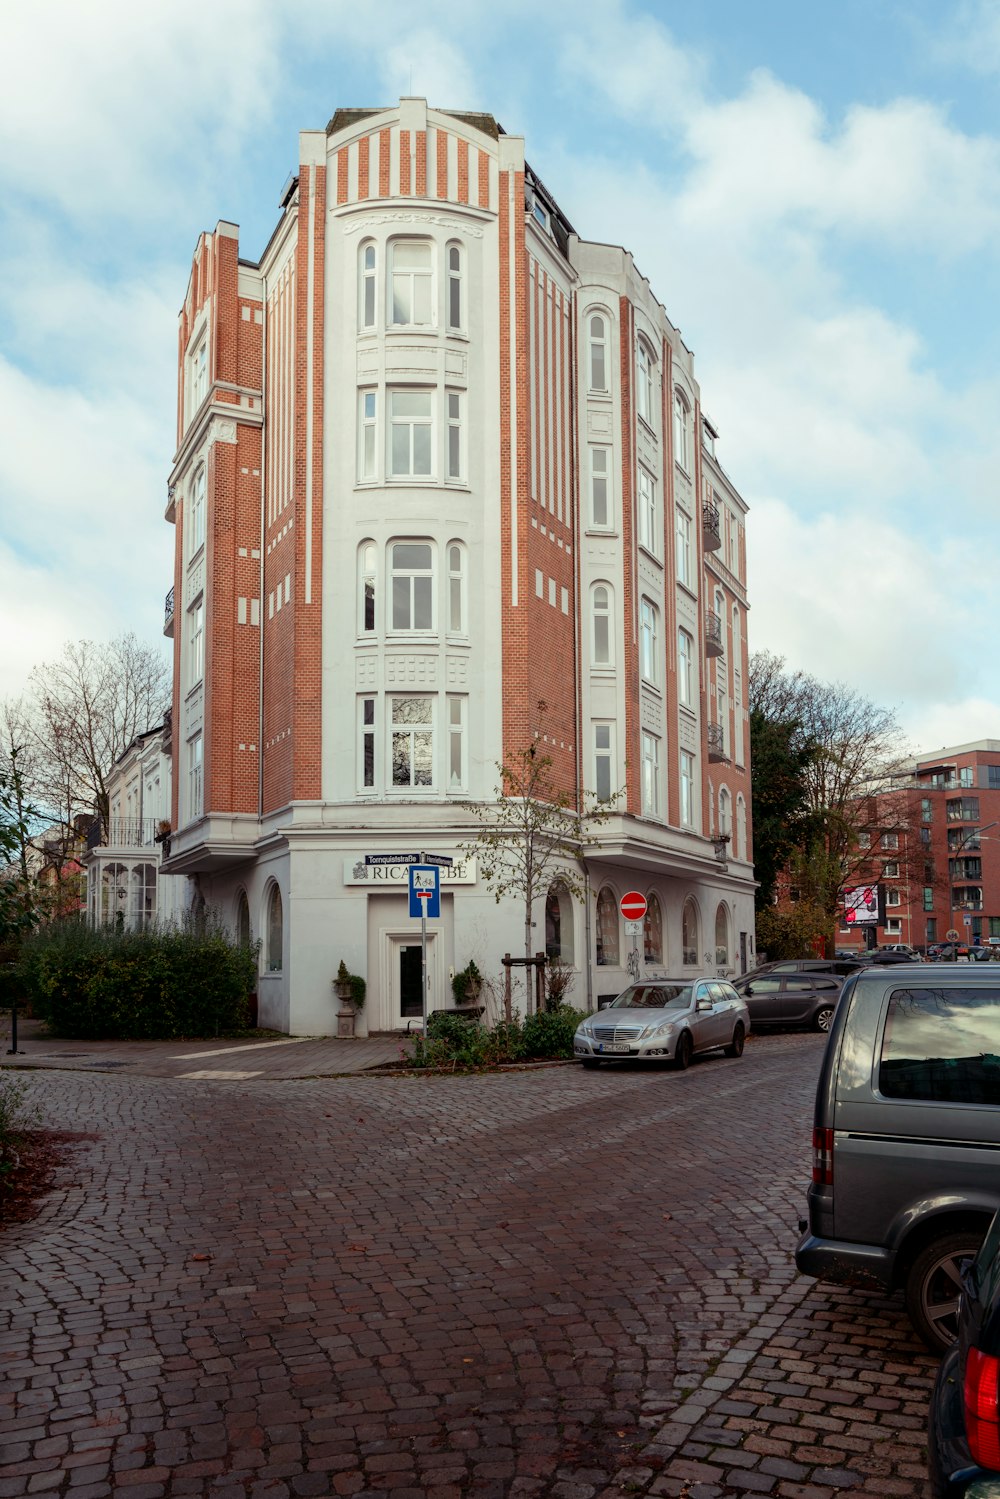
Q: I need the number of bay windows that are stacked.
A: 4